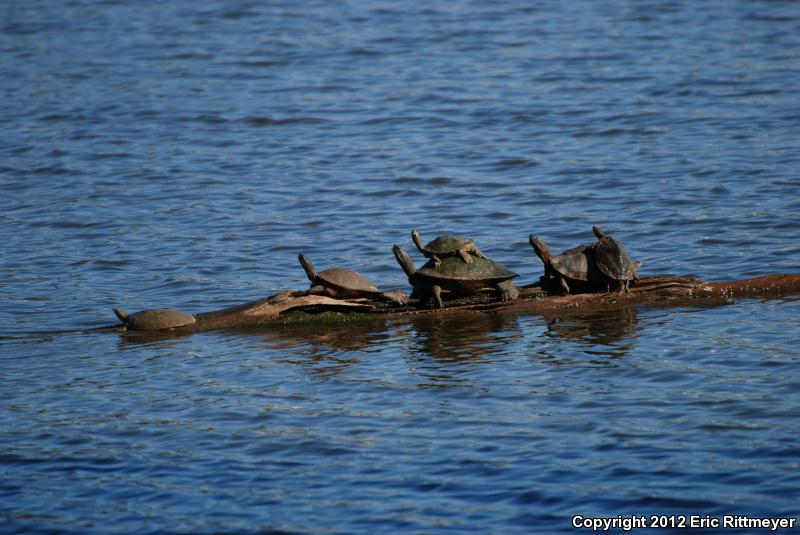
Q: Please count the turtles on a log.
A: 6